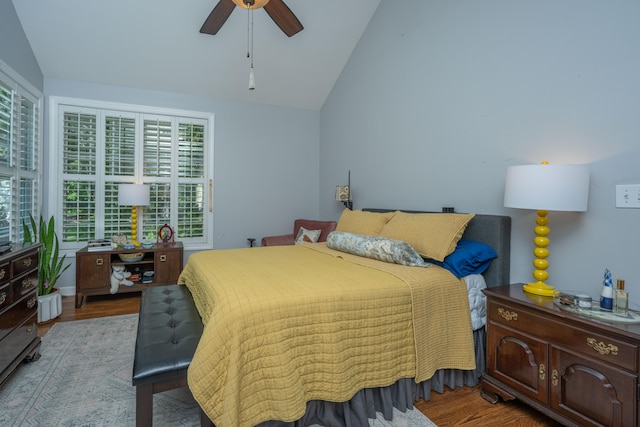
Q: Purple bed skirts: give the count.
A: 0